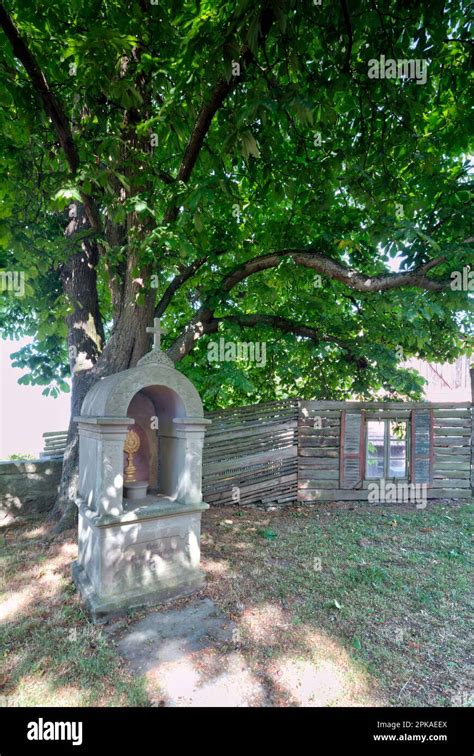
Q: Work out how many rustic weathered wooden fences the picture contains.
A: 1